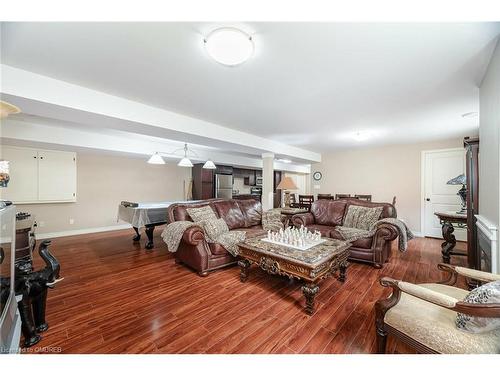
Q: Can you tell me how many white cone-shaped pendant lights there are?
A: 3